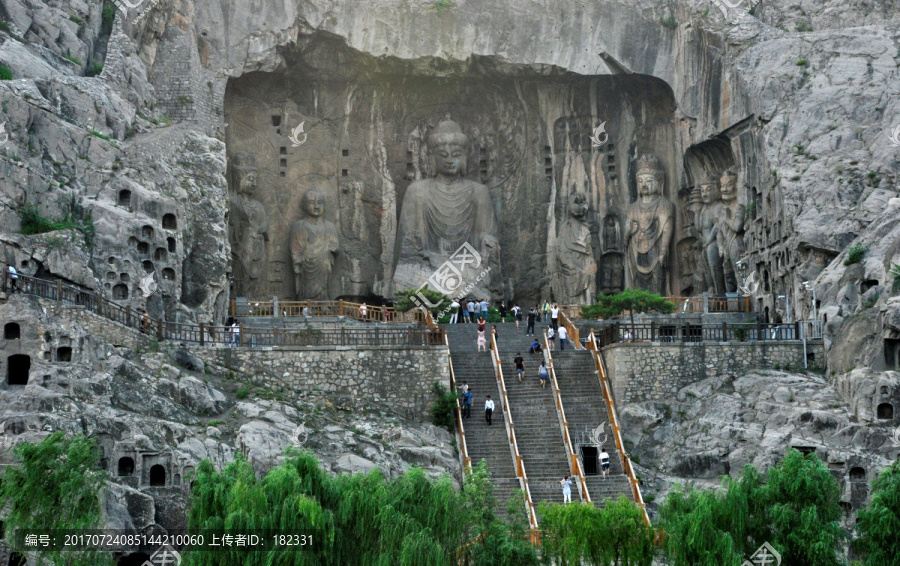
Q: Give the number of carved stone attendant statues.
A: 6